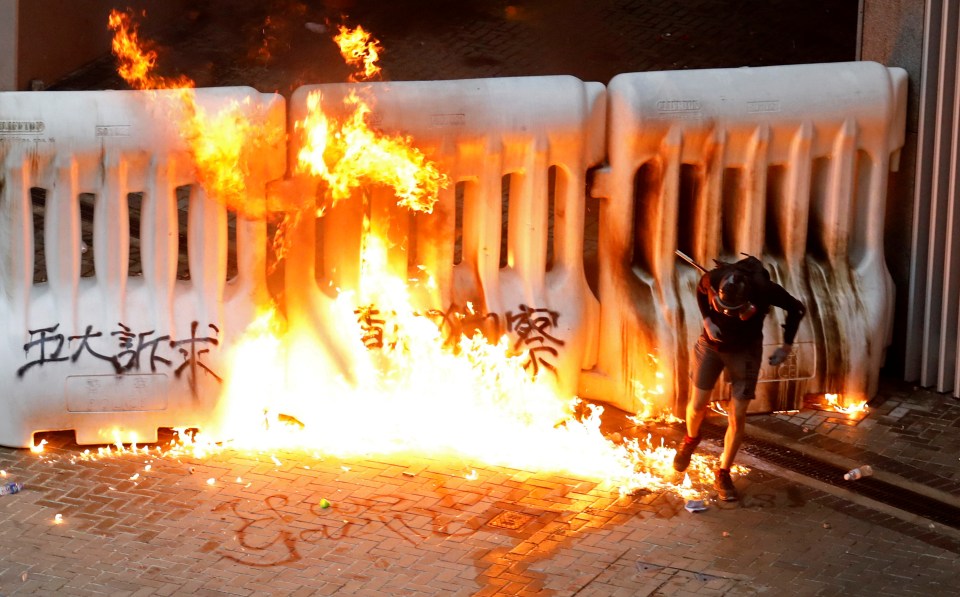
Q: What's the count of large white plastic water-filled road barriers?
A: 3